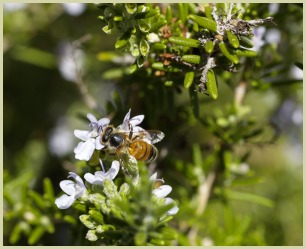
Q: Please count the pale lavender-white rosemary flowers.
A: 5